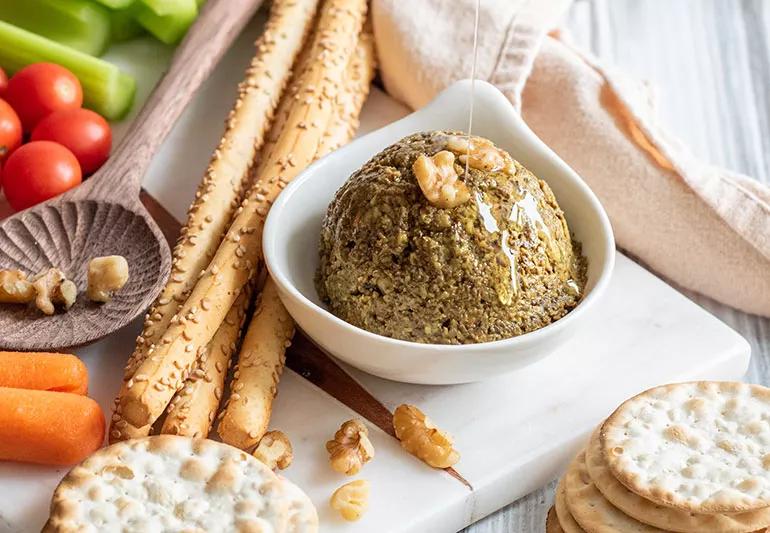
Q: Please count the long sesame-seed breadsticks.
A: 4